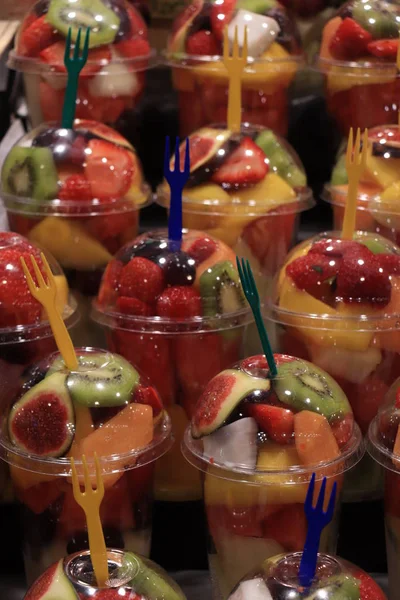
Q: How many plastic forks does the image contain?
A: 8